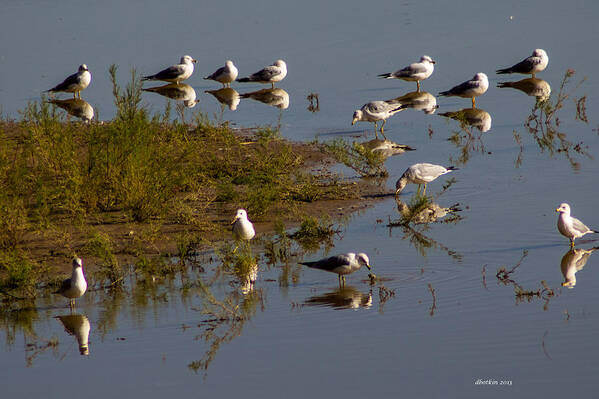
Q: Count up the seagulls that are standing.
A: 13